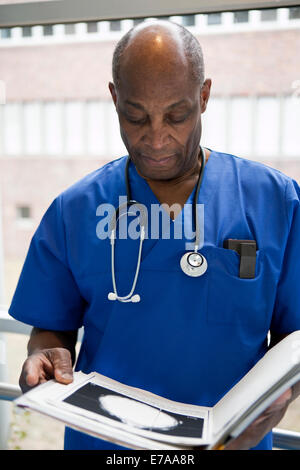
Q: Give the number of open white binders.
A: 1